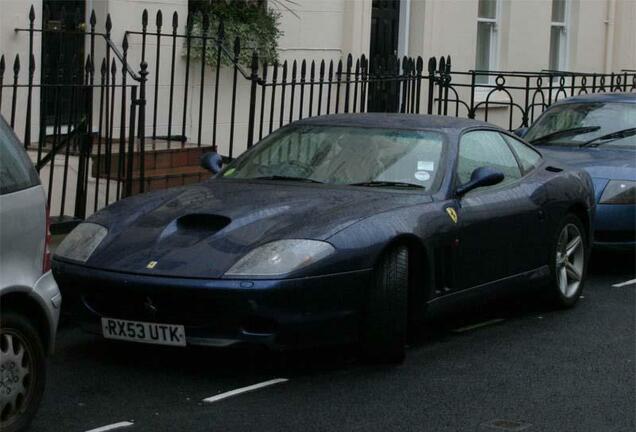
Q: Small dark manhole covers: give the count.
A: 1